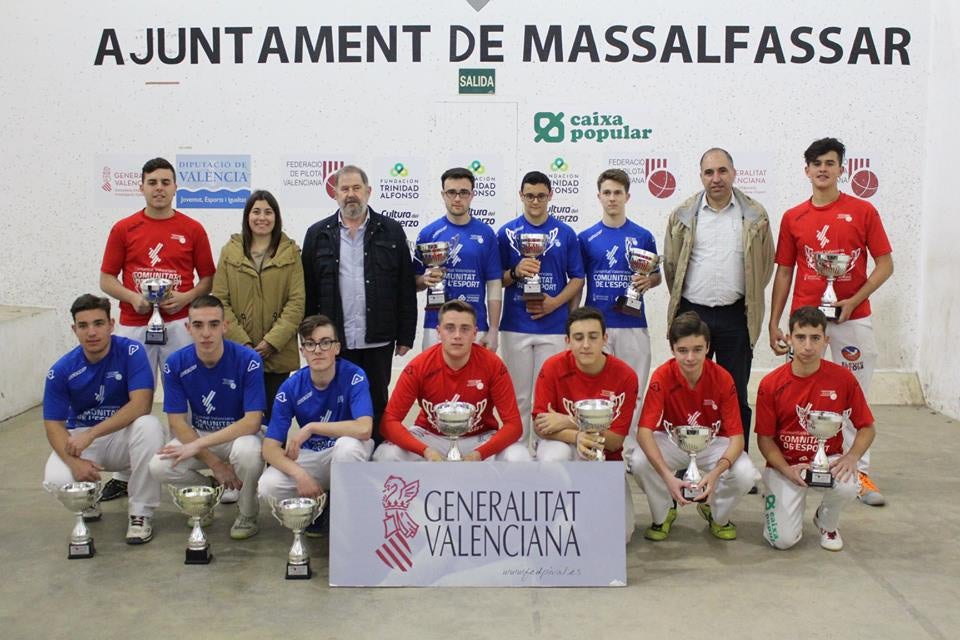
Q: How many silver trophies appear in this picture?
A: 12